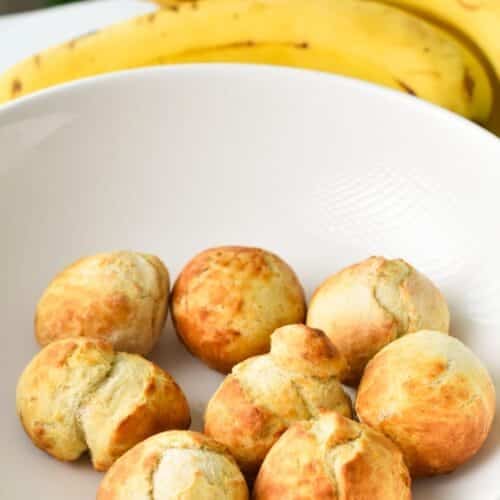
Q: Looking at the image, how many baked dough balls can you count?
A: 8